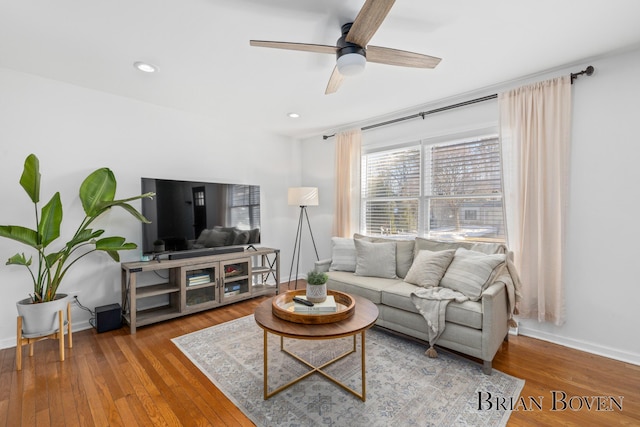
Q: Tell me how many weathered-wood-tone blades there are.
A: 4